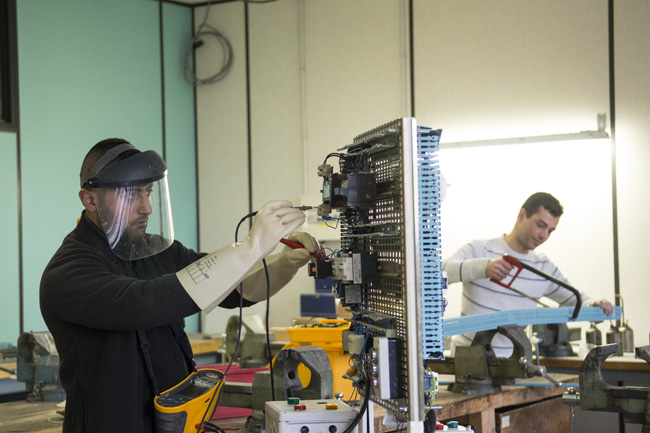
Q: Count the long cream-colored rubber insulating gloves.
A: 2